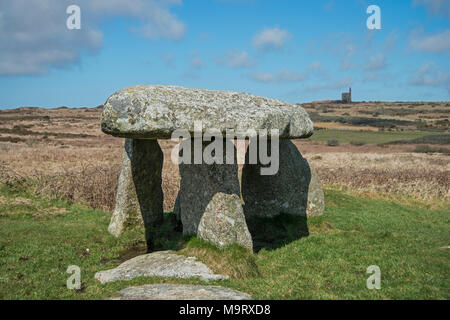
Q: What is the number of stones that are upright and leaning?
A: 3